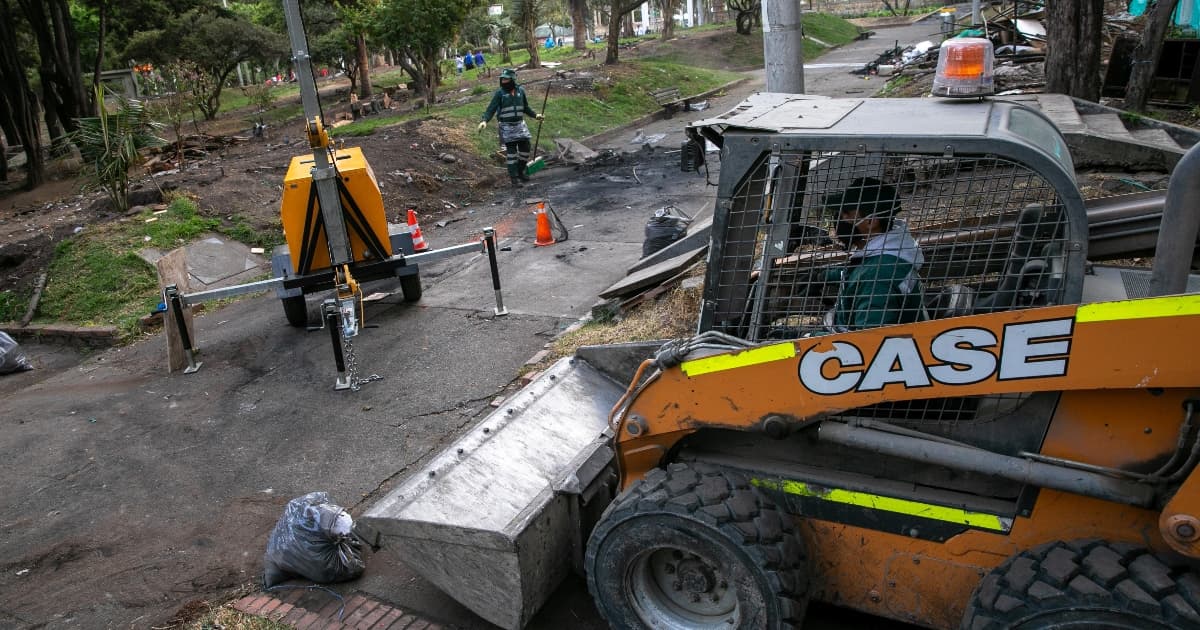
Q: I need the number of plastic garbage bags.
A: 3